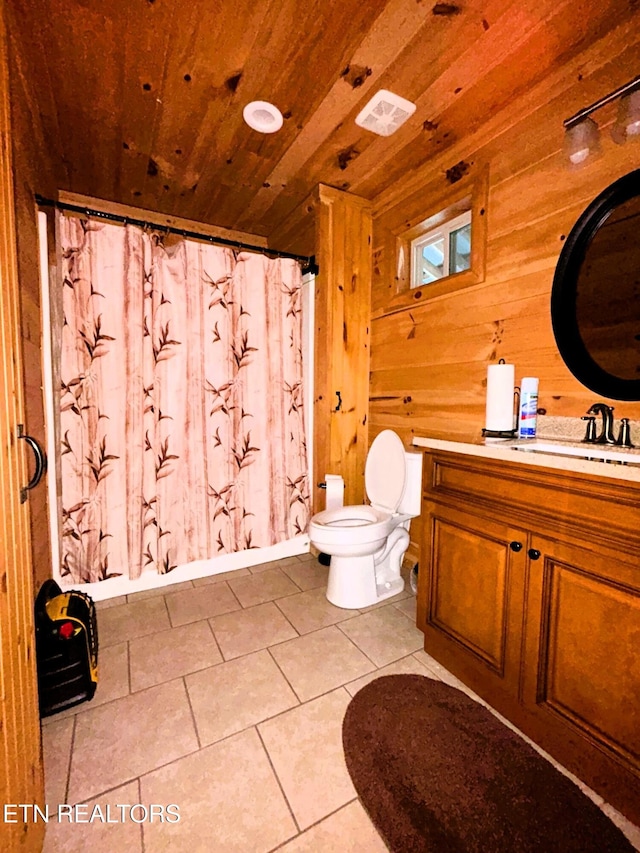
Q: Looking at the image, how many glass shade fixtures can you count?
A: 2